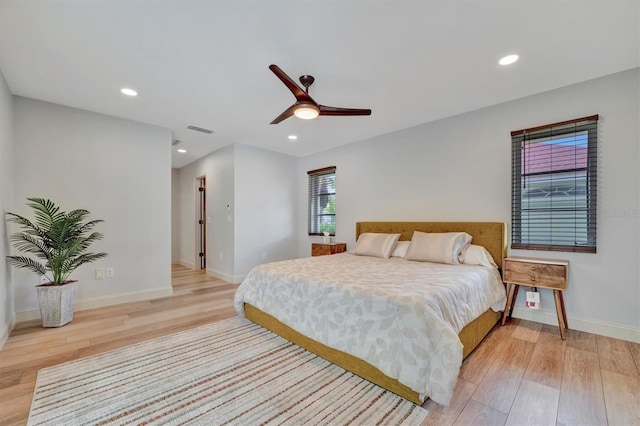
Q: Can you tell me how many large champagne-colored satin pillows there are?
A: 2